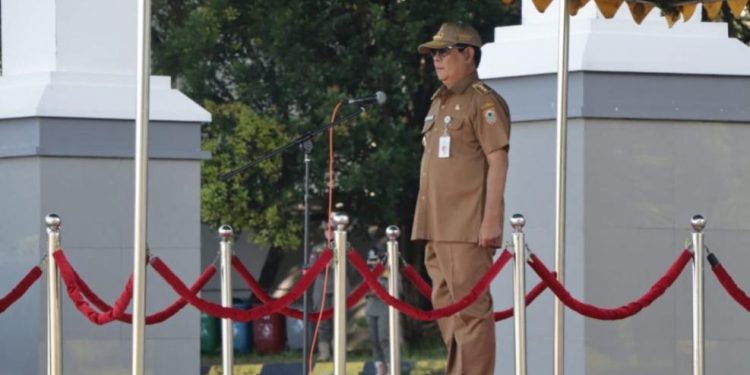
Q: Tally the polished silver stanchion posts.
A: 6